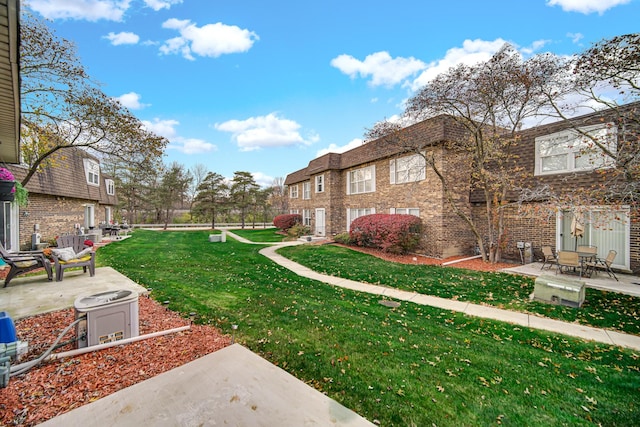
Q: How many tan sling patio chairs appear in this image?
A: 4